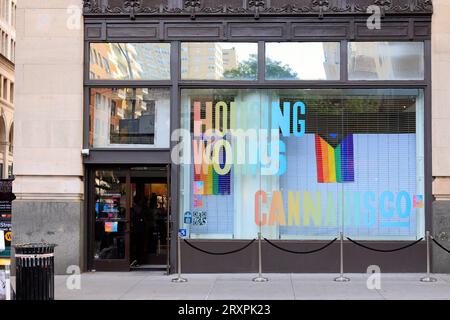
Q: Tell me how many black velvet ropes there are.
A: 4